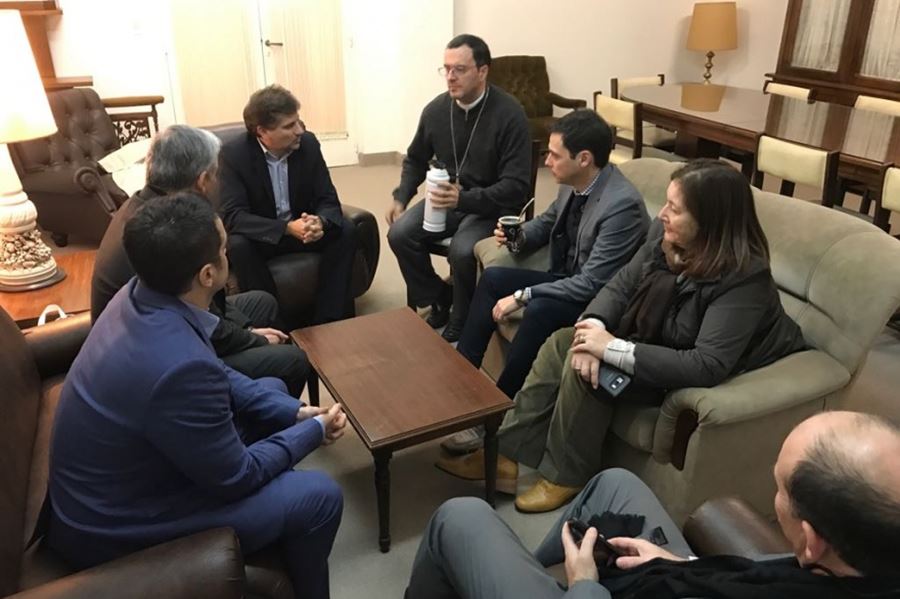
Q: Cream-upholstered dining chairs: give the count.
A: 6